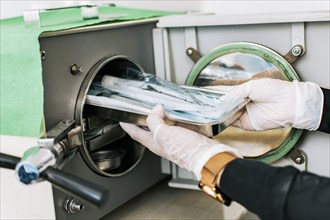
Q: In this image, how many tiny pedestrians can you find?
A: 0